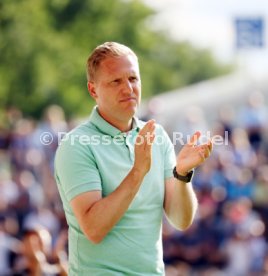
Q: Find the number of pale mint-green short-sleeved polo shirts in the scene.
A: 1